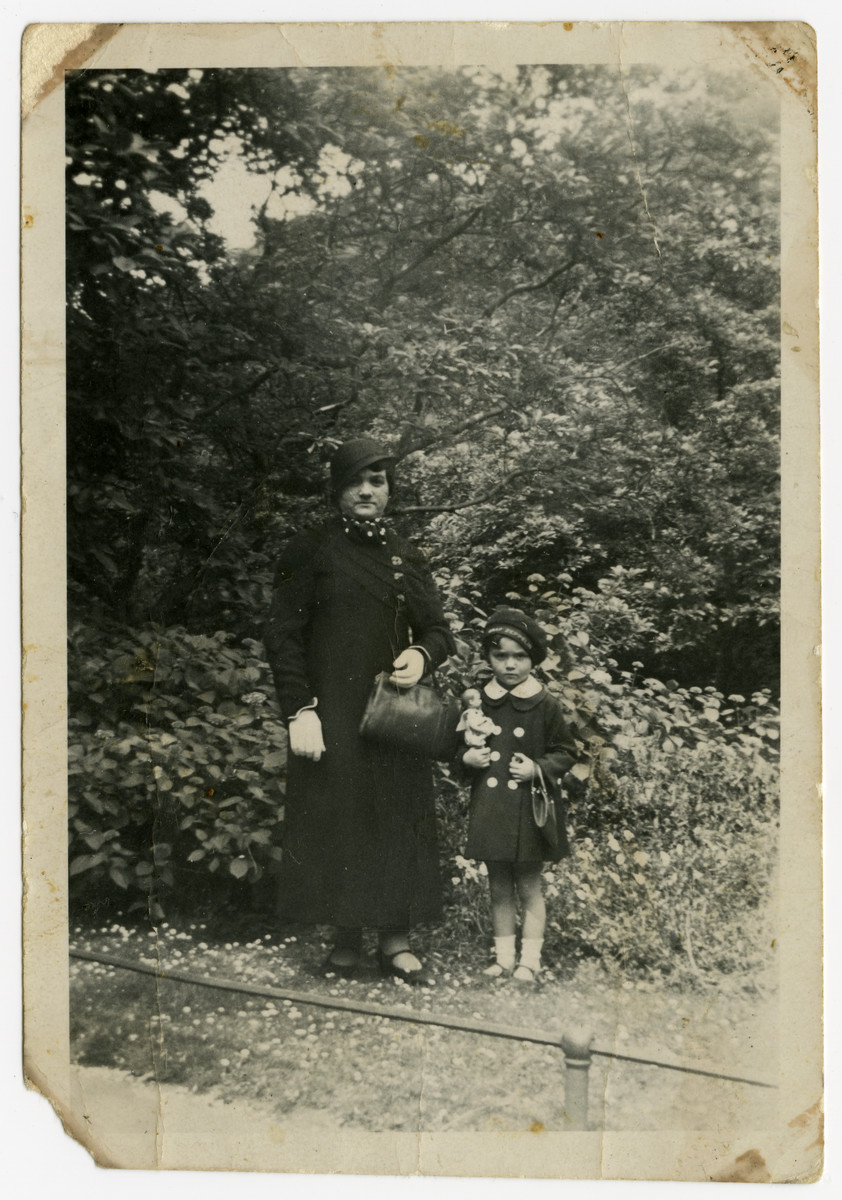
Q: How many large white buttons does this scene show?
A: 5